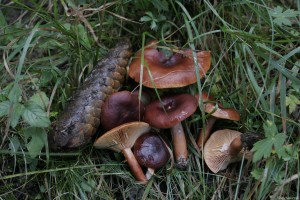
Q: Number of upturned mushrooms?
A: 2